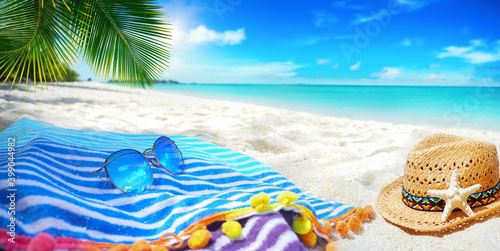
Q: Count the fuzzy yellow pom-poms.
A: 4